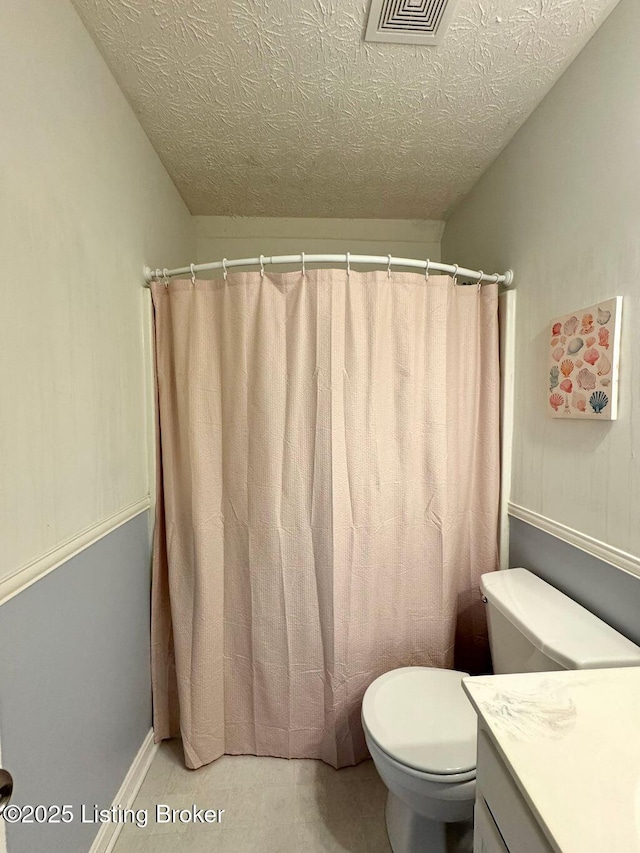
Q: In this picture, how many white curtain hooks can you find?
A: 12